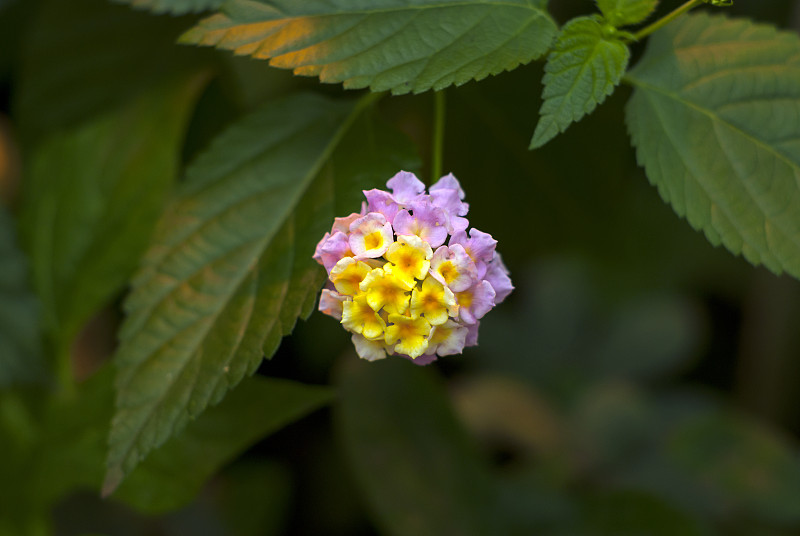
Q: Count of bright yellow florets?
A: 6